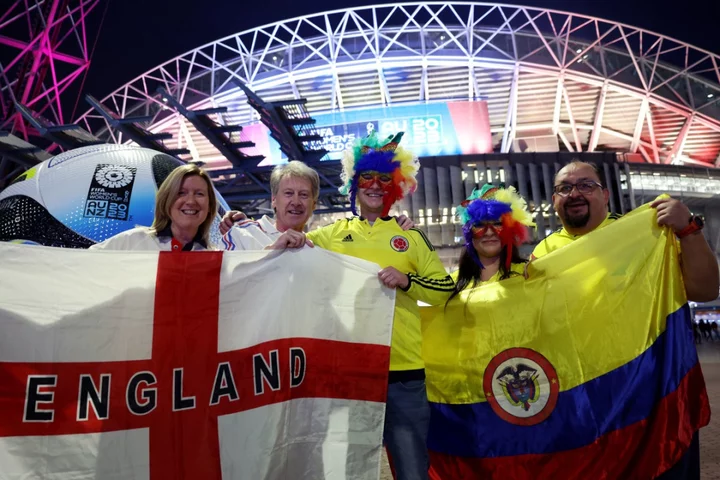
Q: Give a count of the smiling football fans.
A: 5